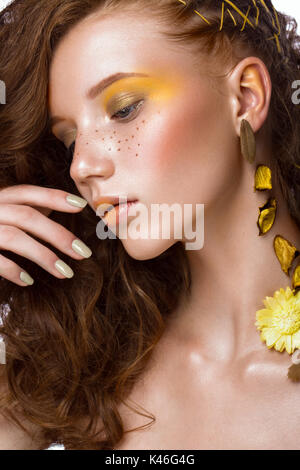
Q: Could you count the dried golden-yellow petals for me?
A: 4